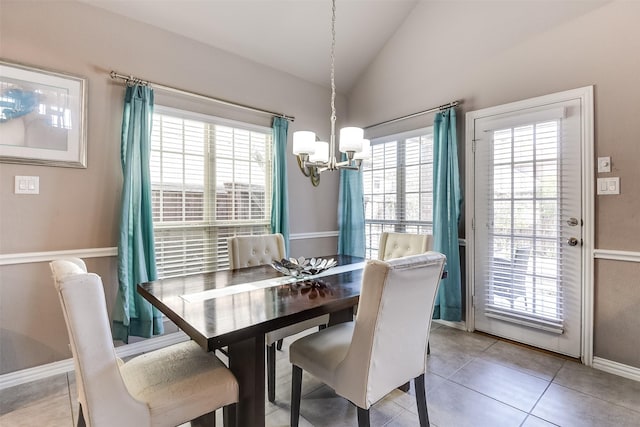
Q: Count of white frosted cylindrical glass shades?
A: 4